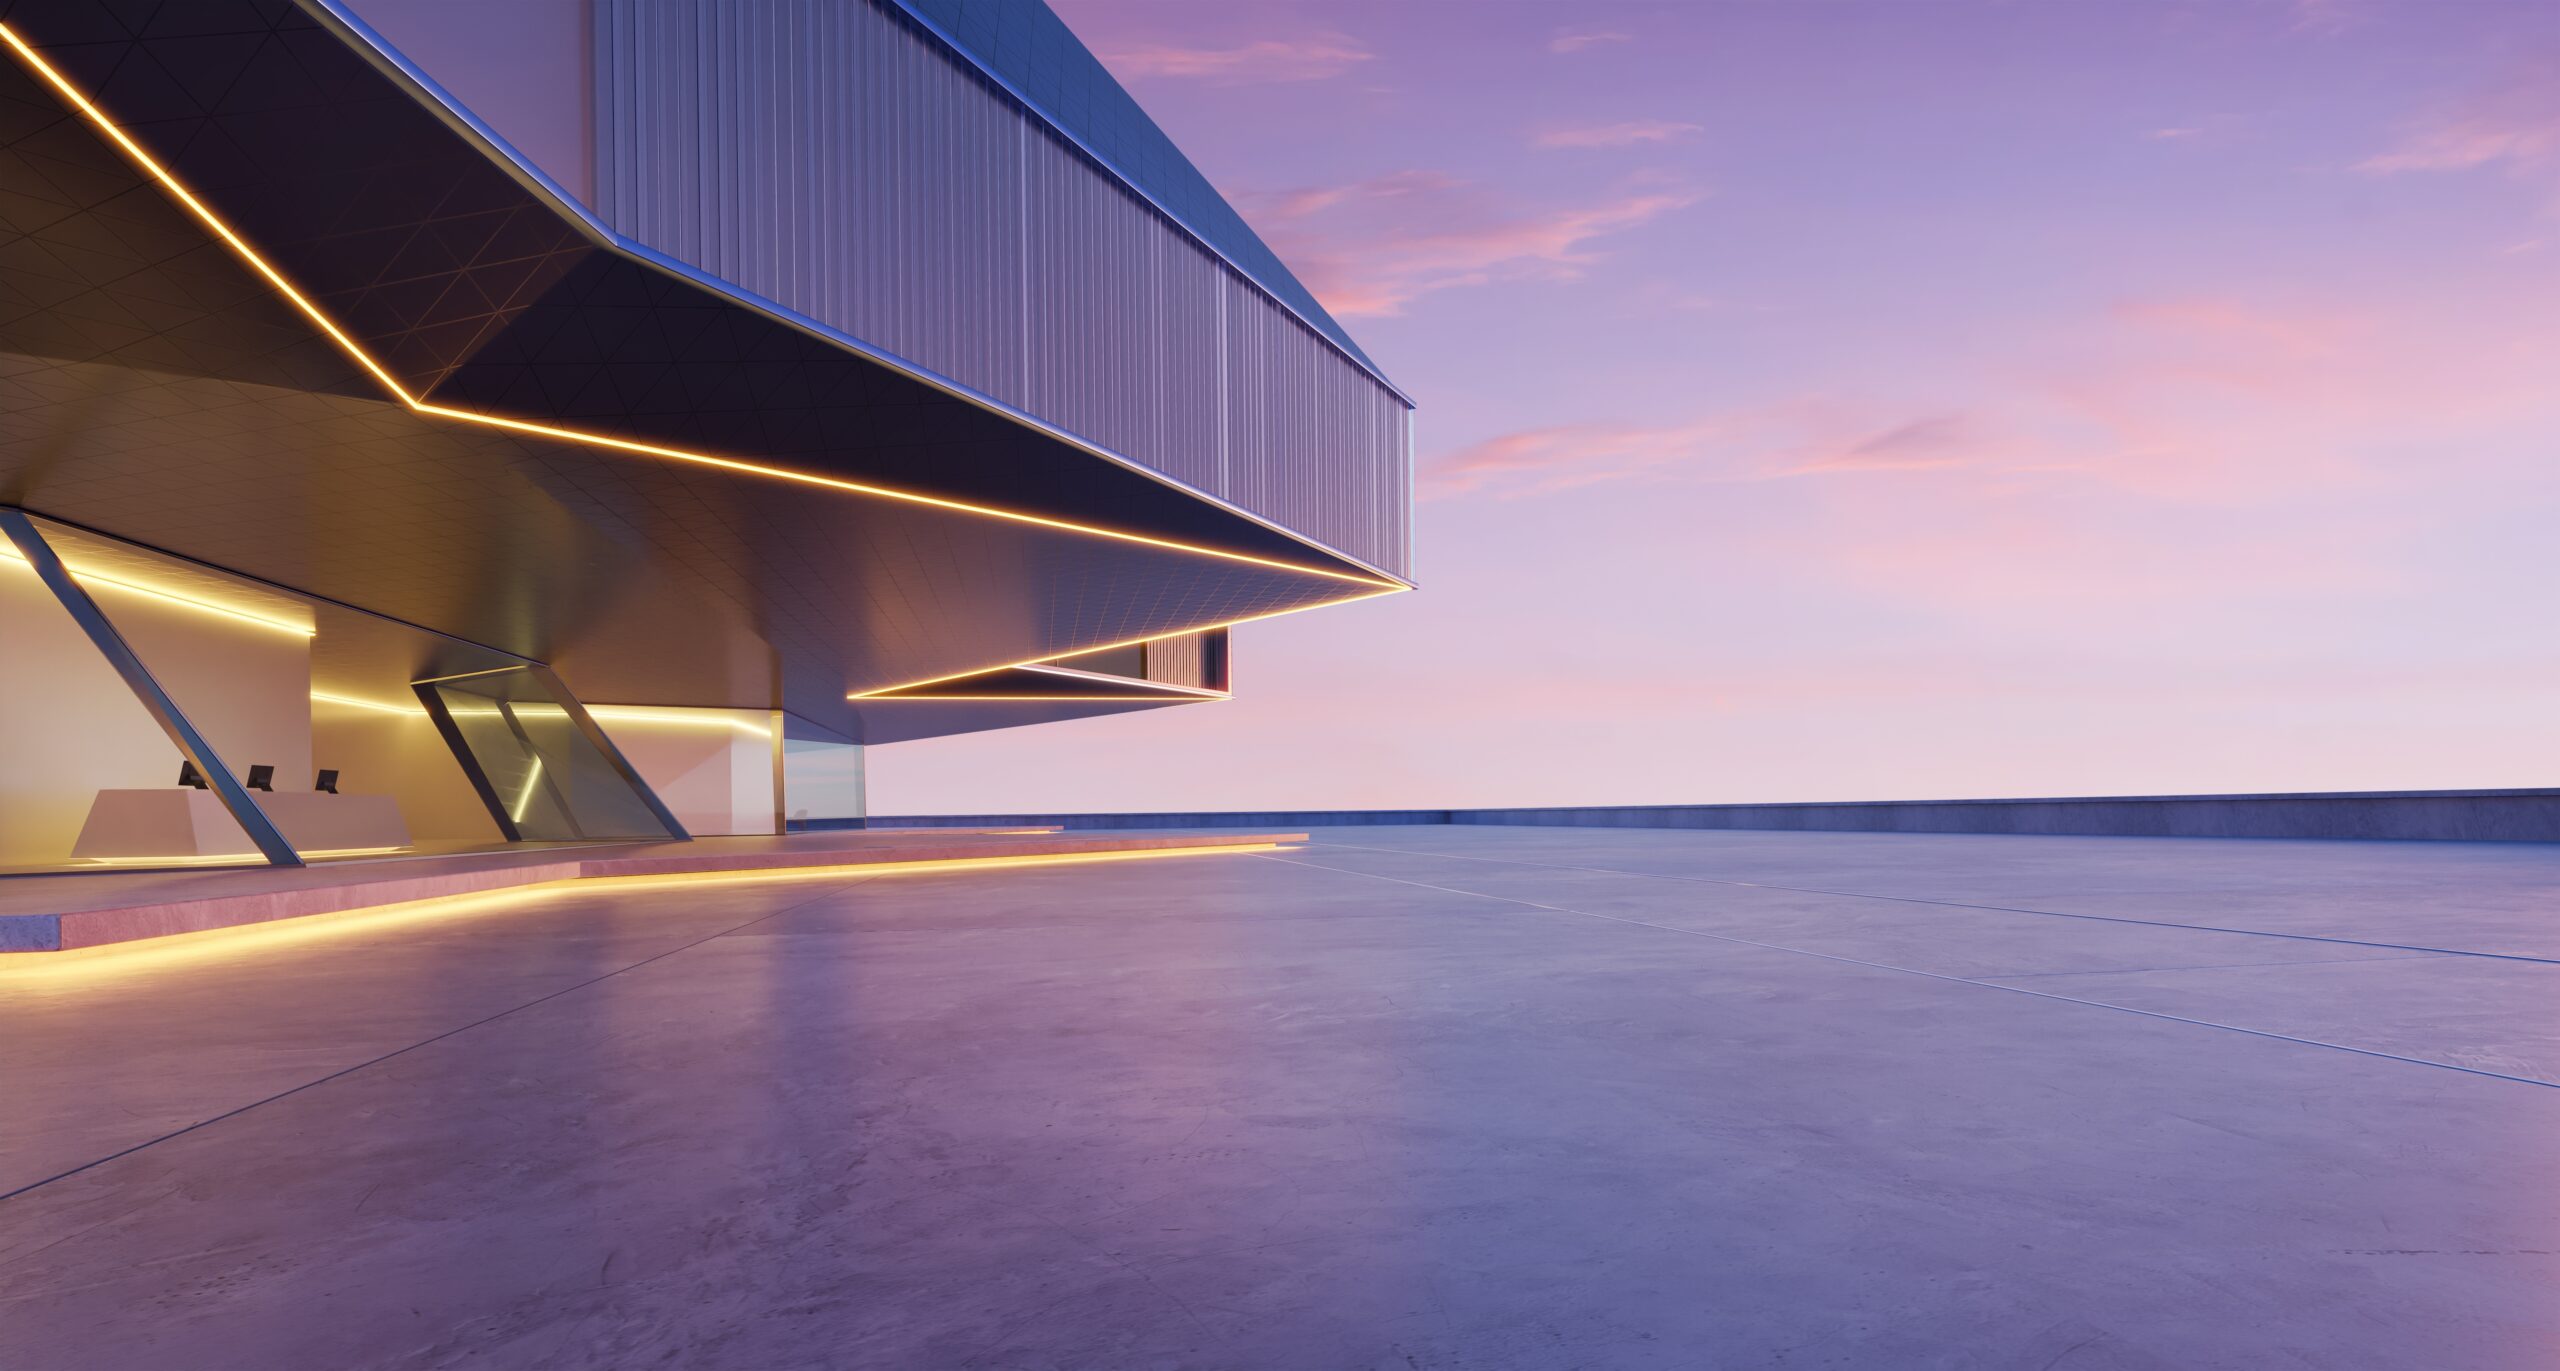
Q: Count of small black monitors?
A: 3